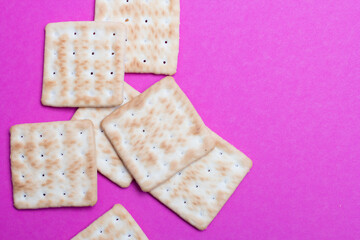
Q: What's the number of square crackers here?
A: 7